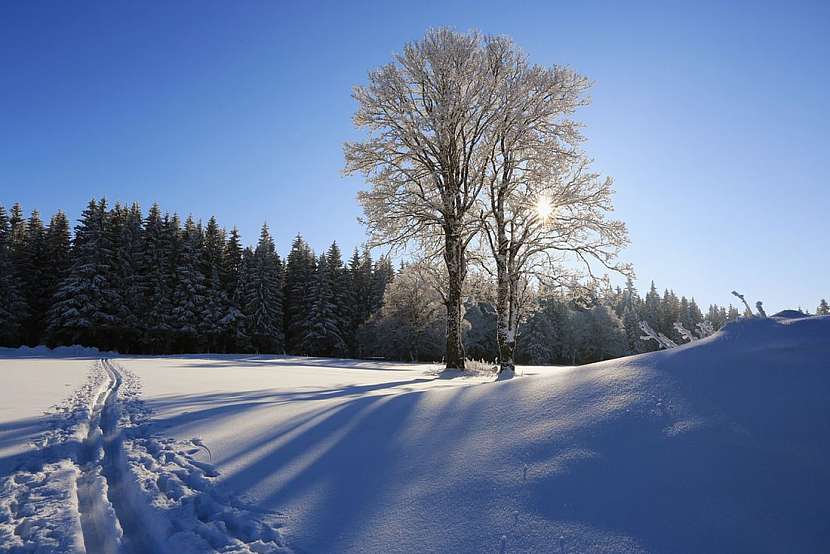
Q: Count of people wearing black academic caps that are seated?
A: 0